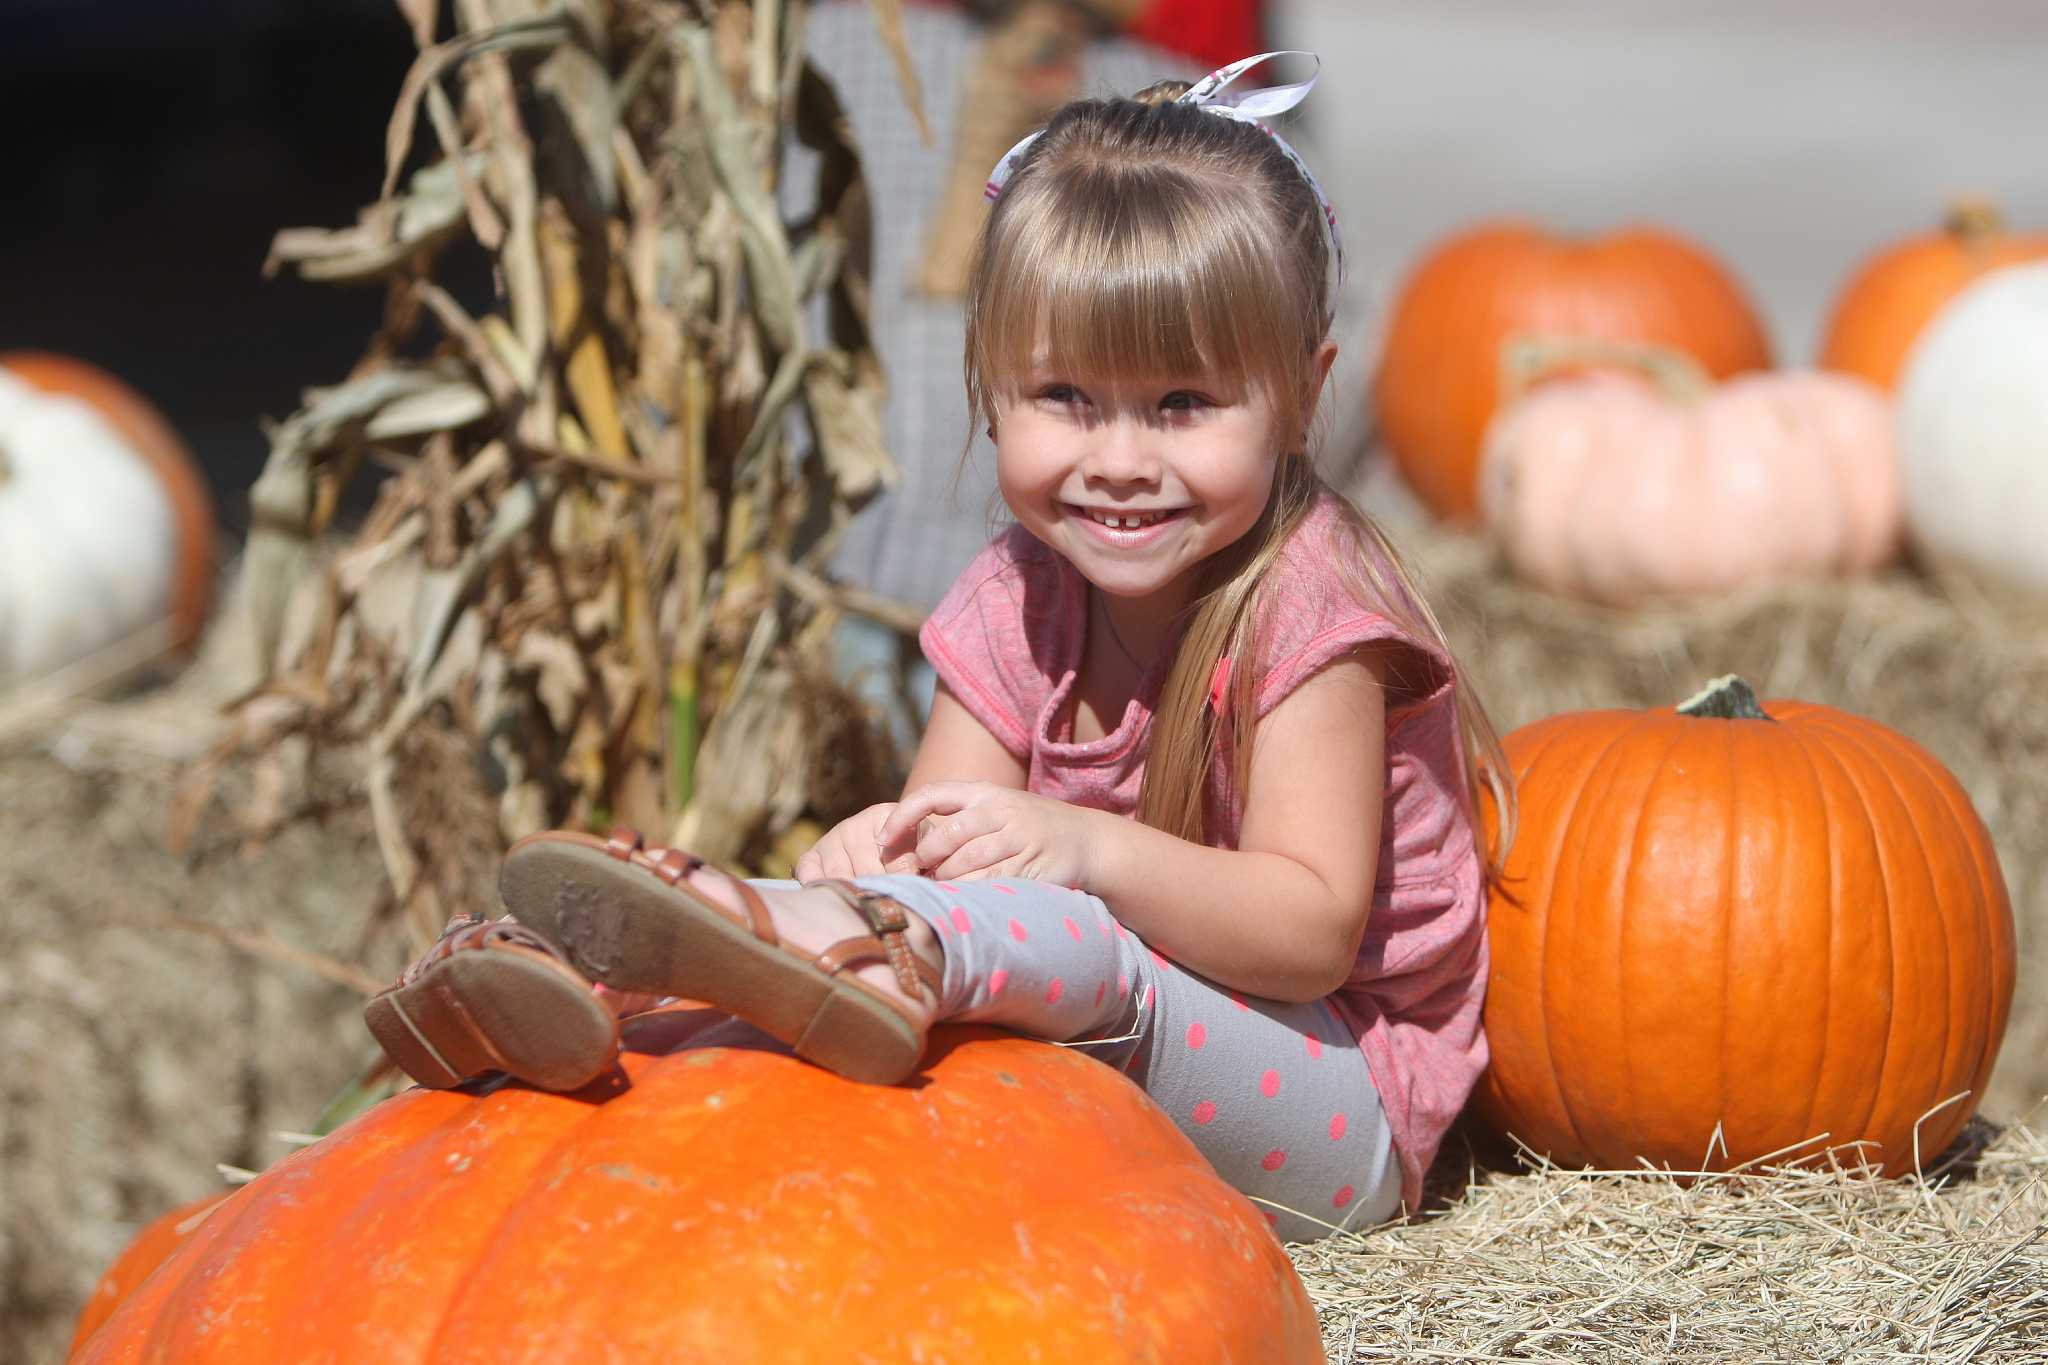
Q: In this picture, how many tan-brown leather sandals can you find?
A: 2